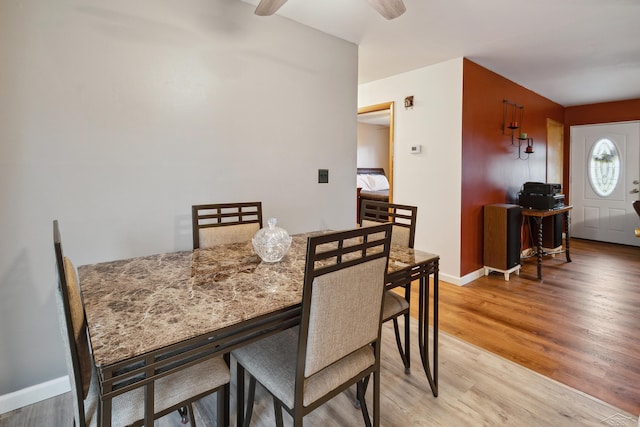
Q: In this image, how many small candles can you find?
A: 3